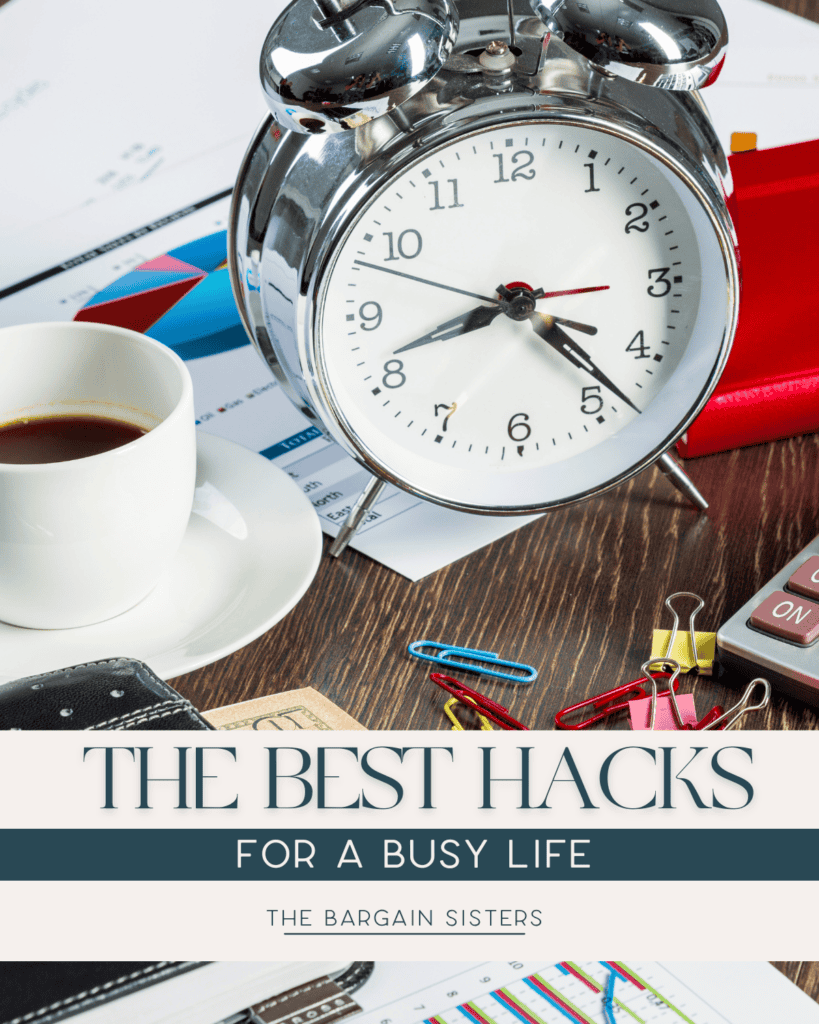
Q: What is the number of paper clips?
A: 4